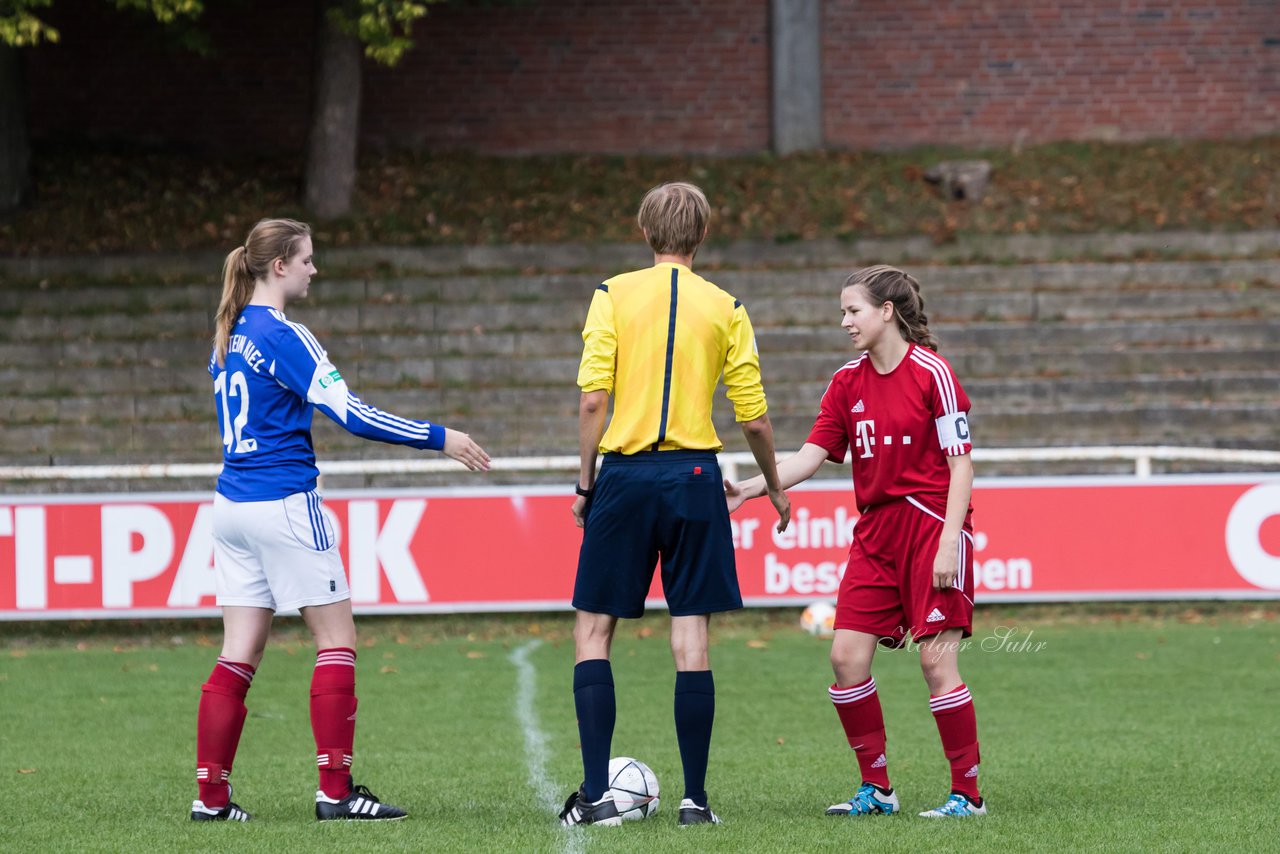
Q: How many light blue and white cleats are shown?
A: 2